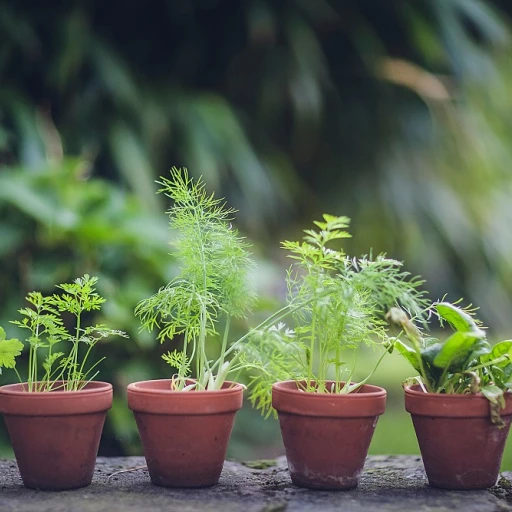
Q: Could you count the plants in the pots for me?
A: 4